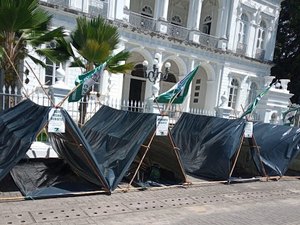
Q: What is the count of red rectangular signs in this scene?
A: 0